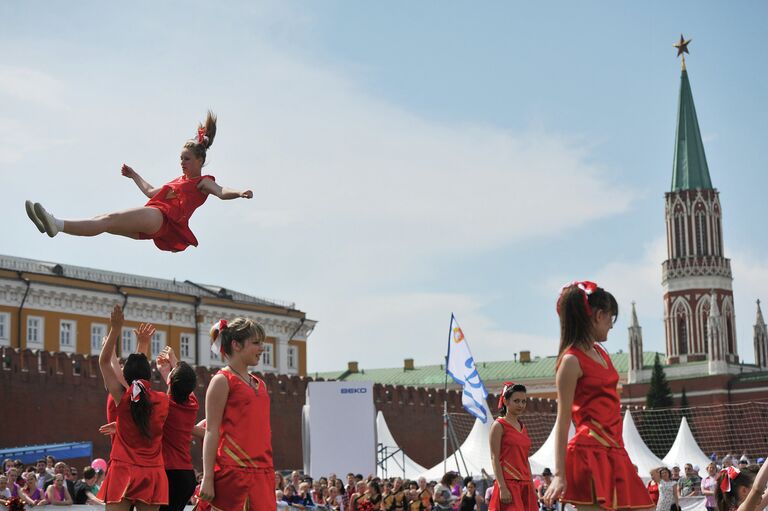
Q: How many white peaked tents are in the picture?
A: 5